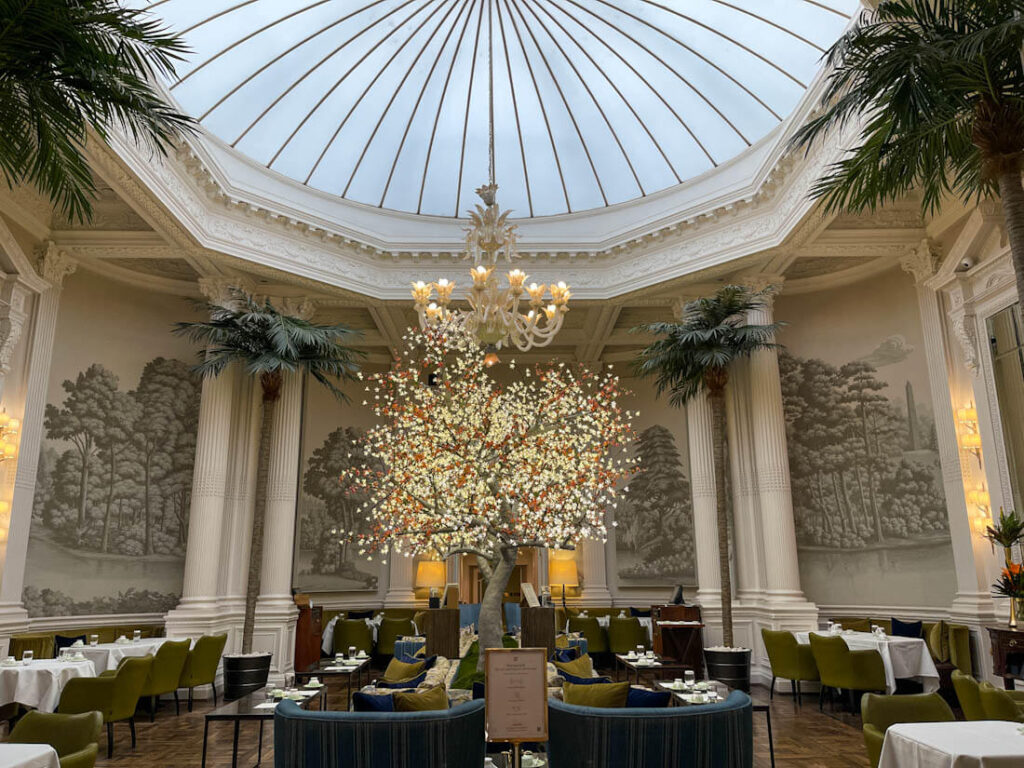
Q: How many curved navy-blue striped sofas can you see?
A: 2